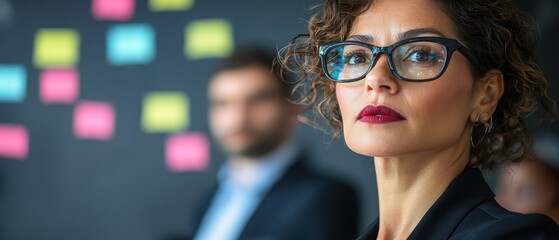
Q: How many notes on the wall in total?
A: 11